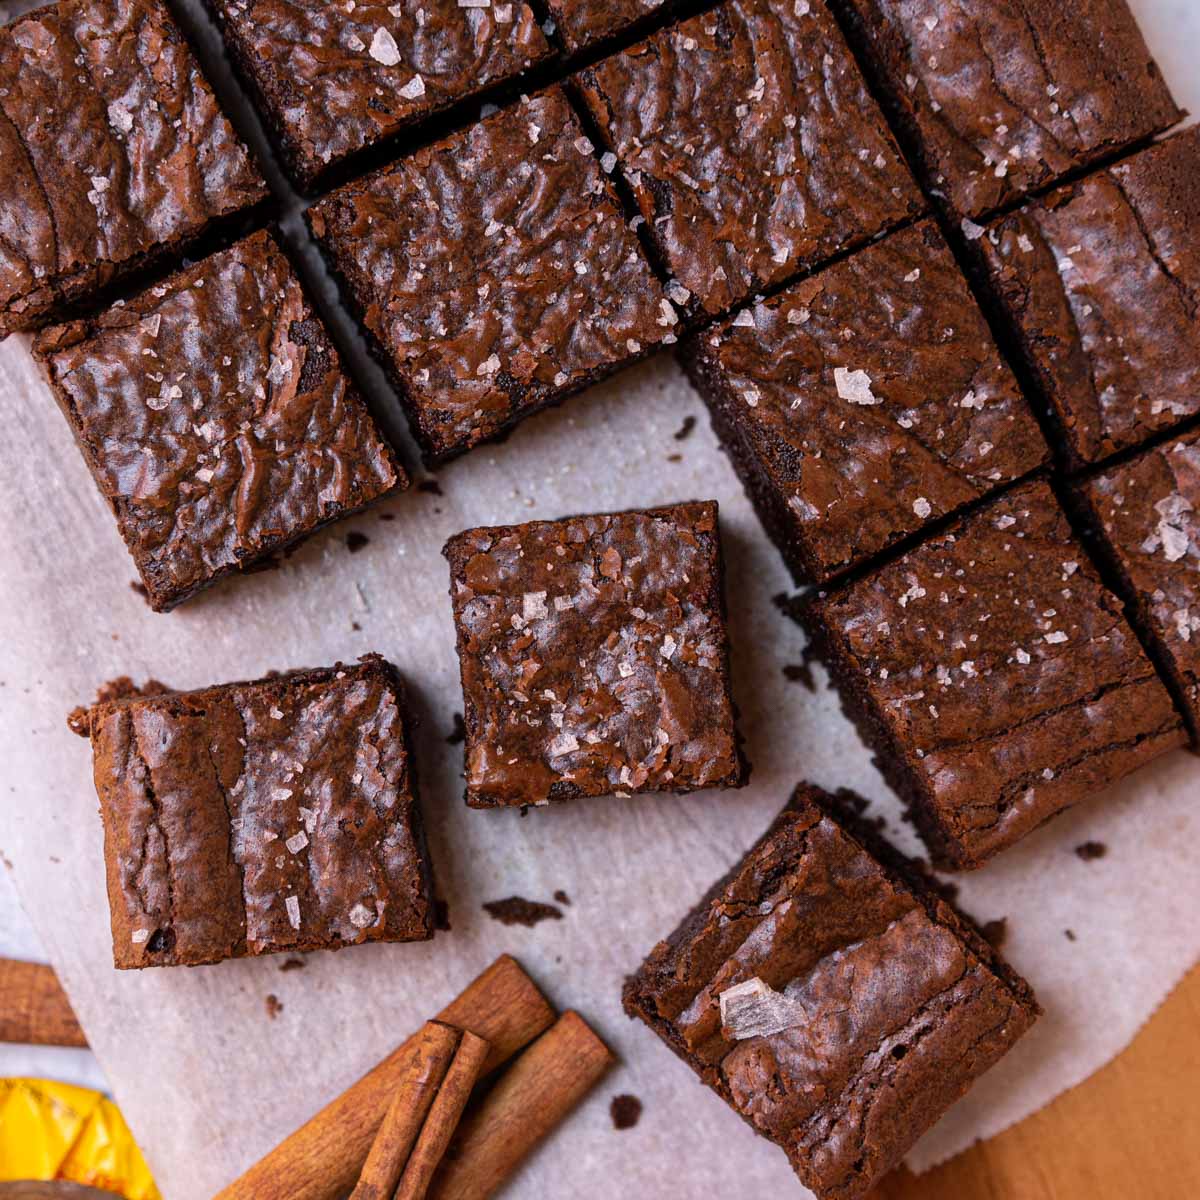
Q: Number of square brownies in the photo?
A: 14